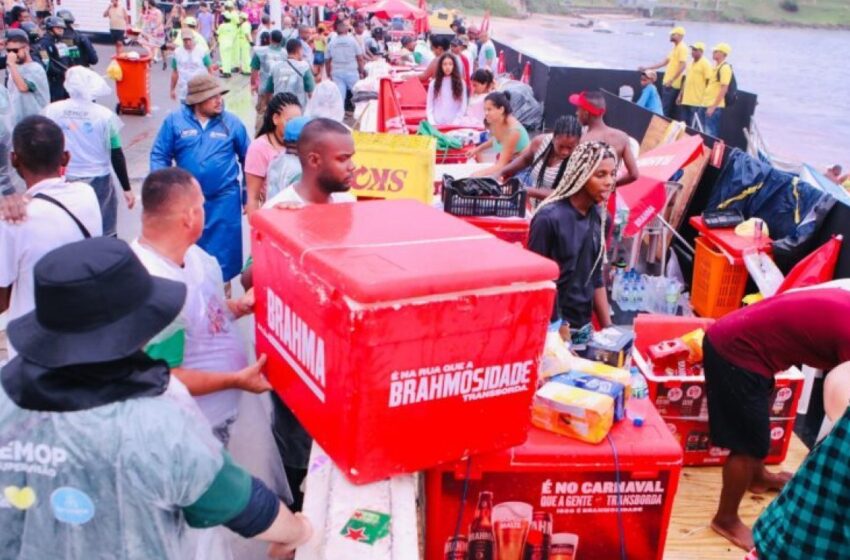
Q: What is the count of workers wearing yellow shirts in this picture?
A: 3